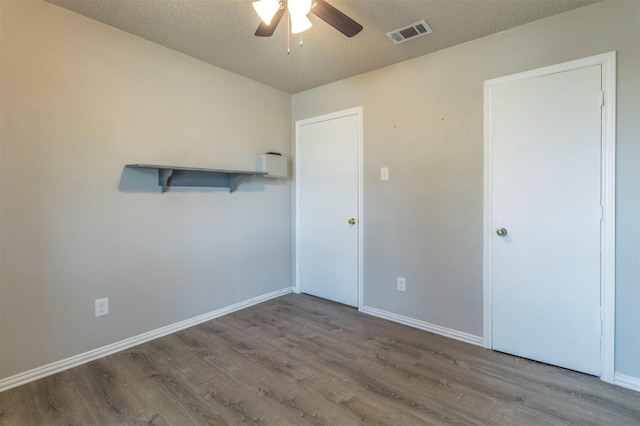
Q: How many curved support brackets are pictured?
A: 2